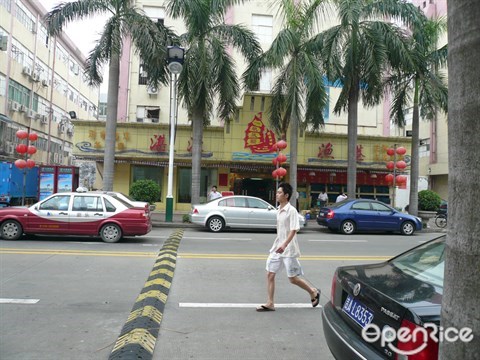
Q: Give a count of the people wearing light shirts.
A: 4